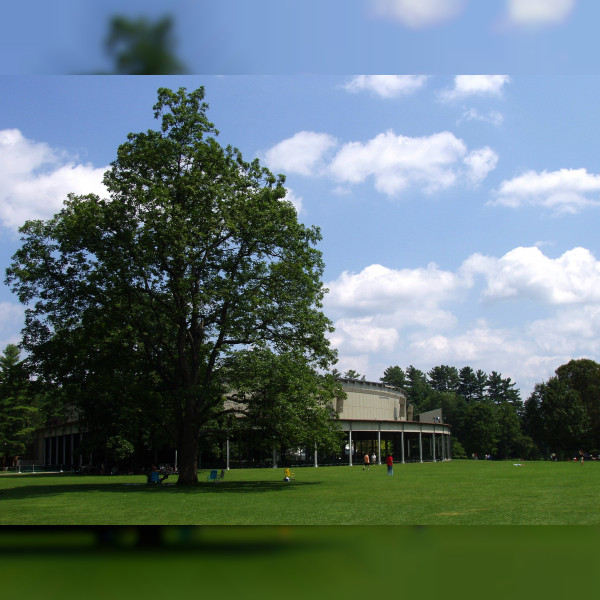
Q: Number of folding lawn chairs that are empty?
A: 3